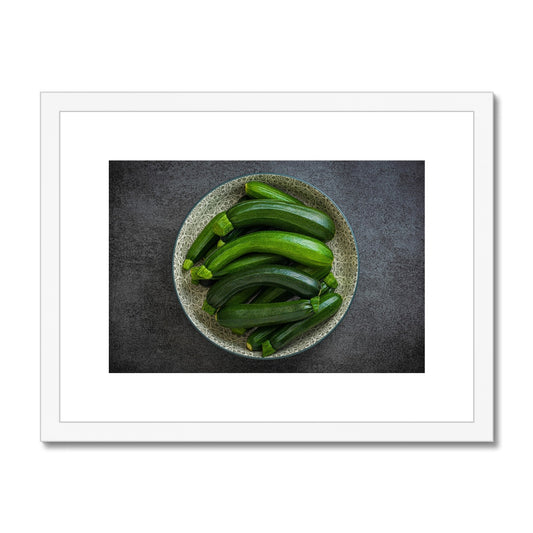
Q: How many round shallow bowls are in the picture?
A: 1